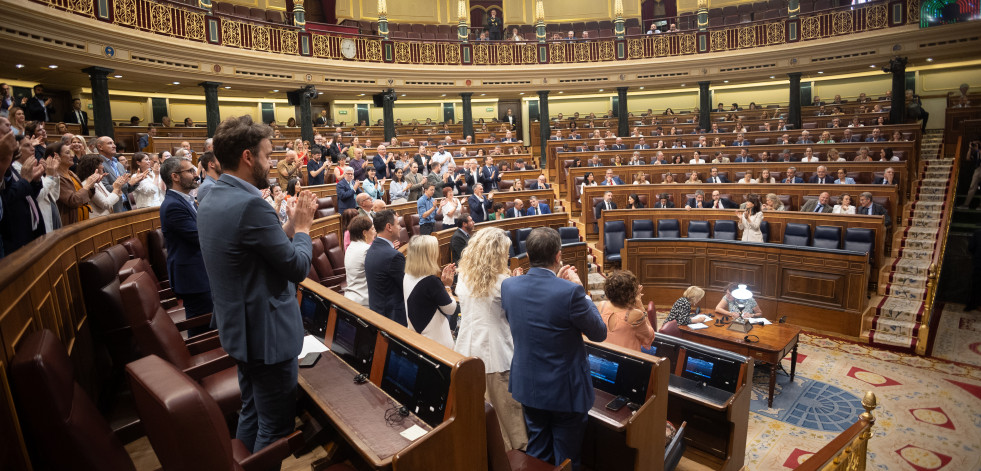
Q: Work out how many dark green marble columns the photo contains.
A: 10